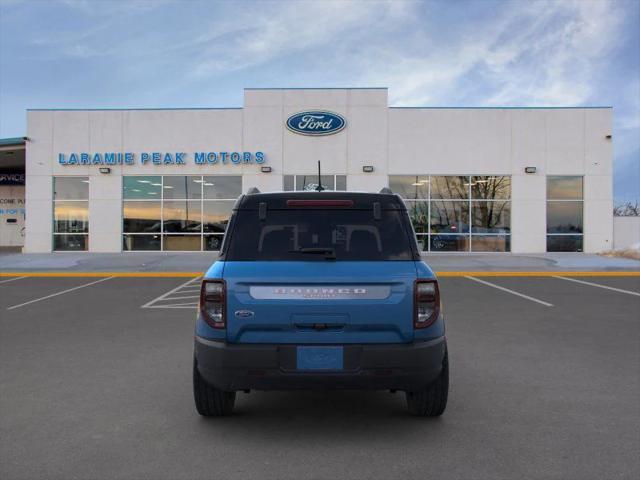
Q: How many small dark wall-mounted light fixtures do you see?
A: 4